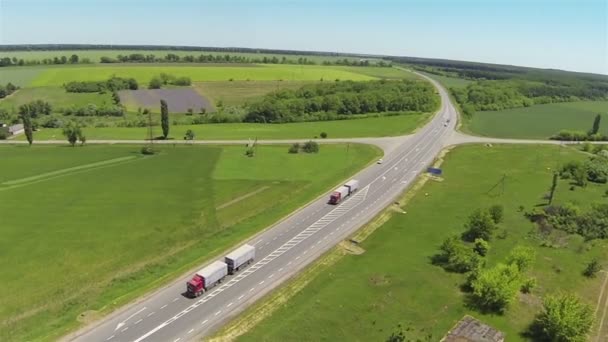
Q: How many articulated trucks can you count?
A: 2